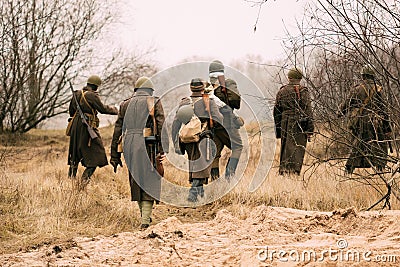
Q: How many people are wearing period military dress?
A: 6